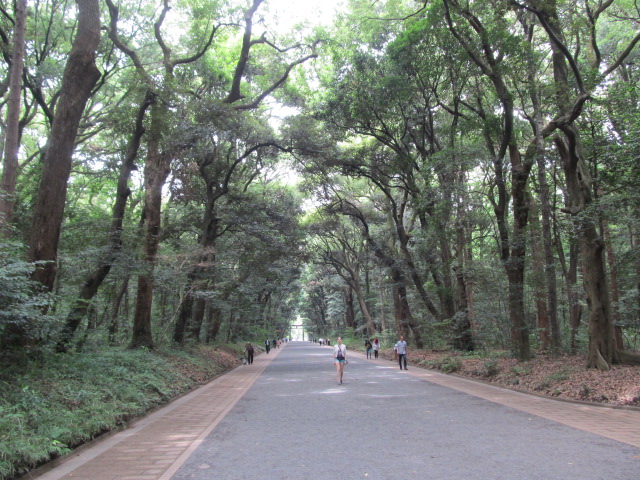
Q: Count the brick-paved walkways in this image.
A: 2